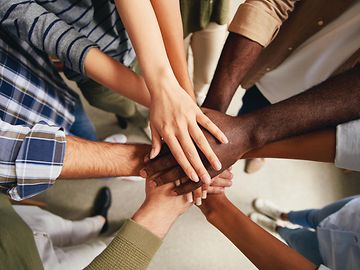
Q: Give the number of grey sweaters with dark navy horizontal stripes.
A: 1